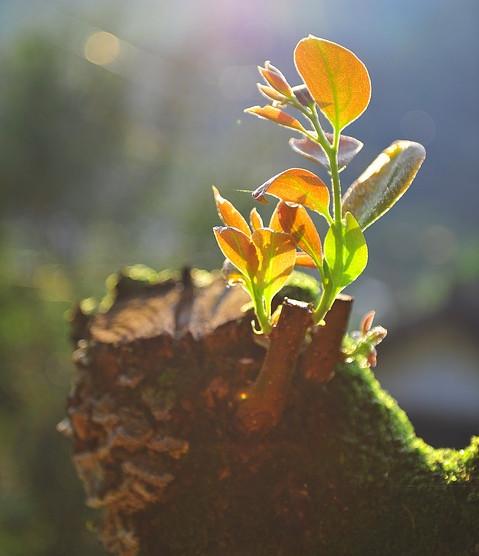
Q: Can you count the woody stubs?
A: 2